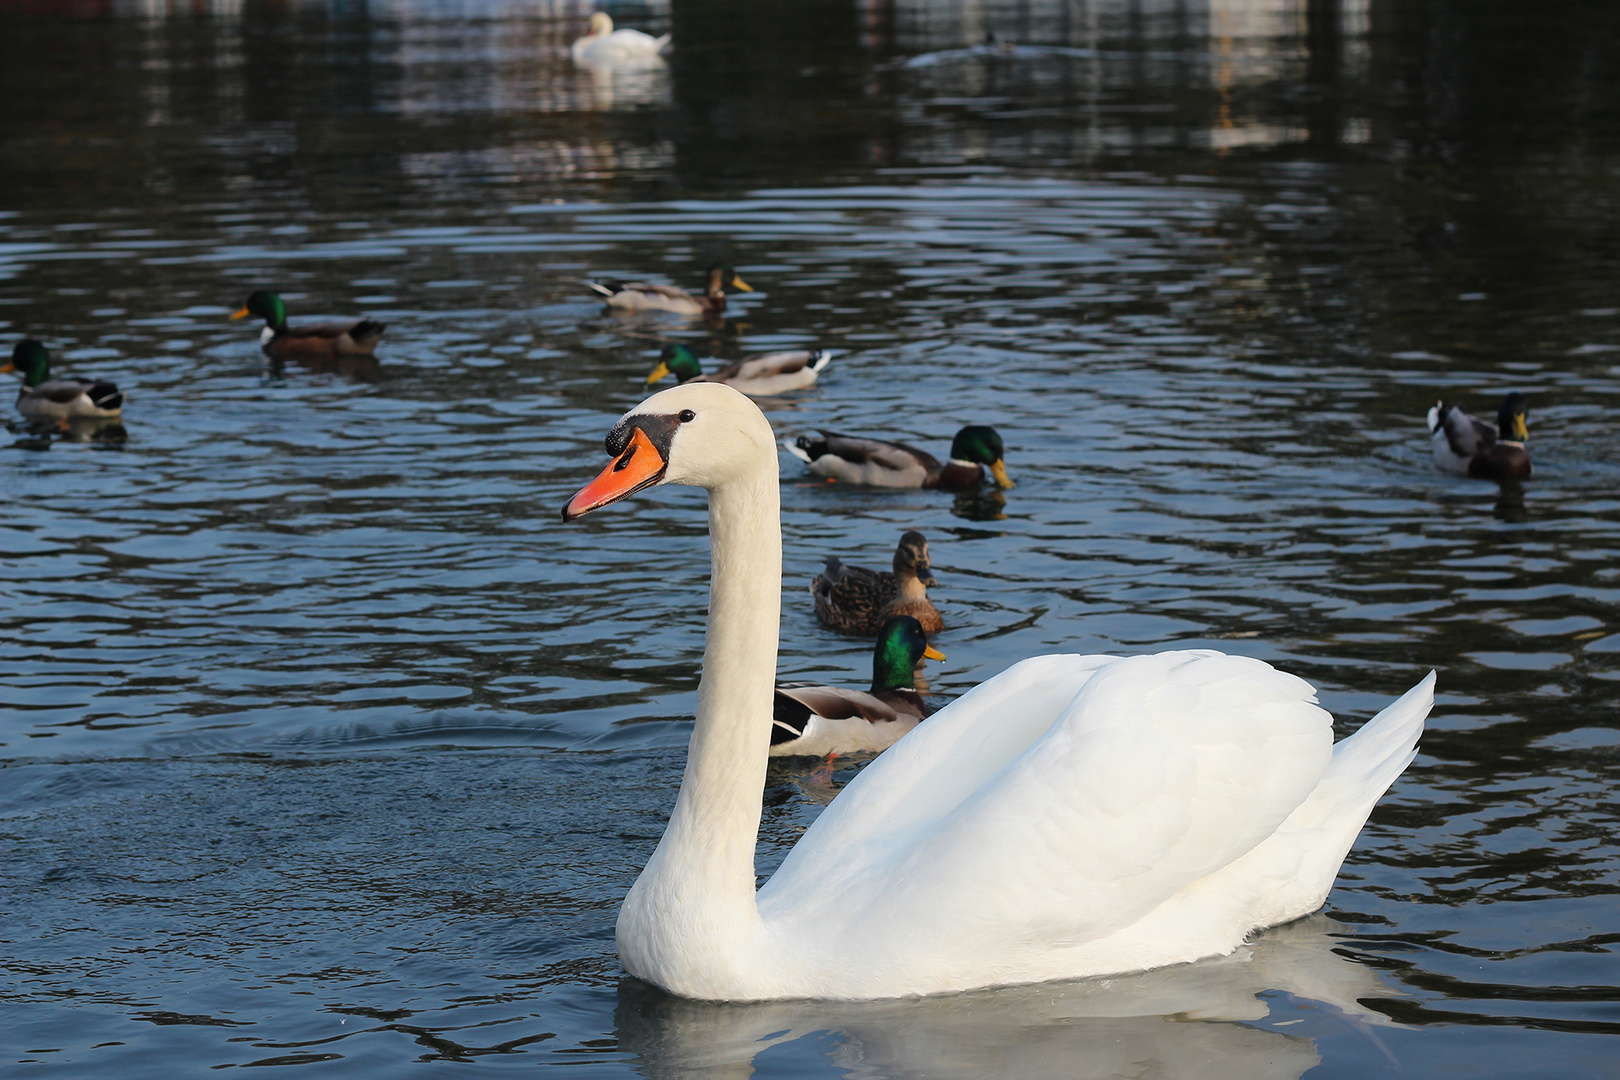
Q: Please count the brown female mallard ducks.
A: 1